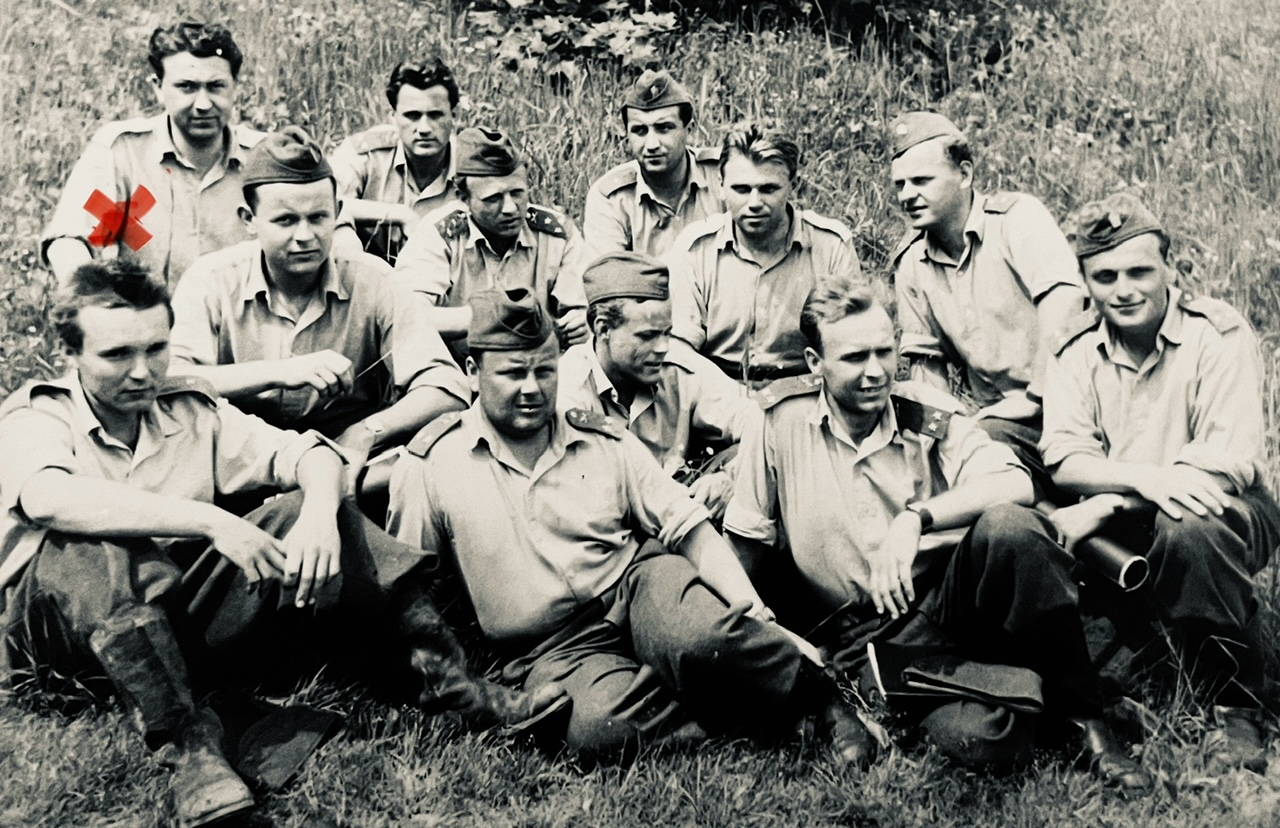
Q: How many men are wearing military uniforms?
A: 12